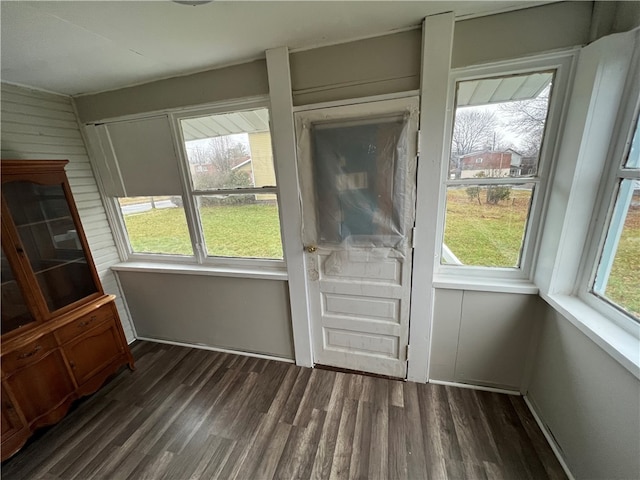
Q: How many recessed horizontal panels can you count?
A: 3